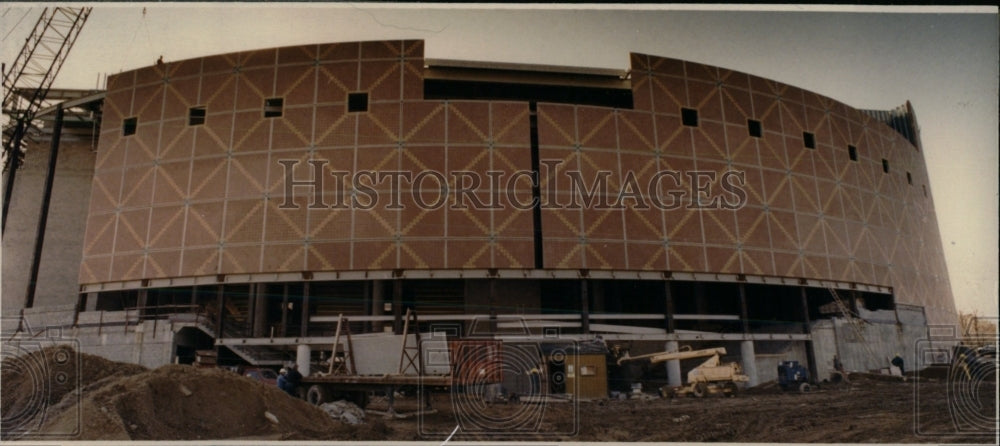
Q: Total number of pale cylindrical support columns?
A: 3